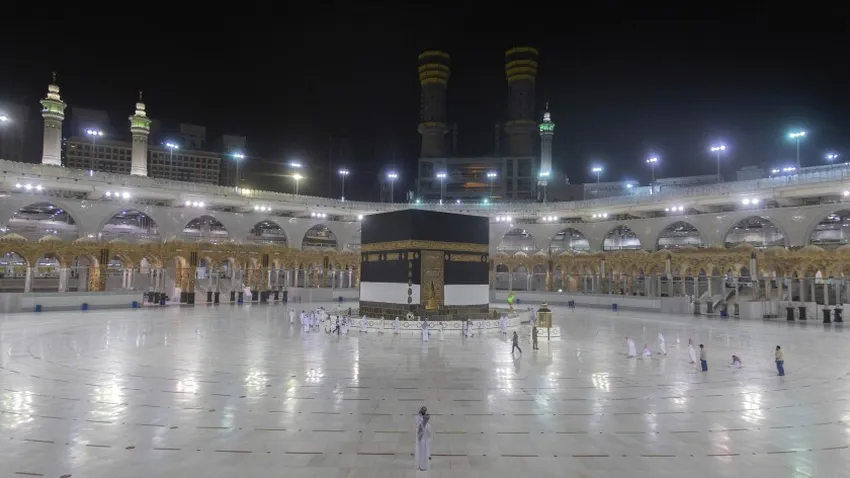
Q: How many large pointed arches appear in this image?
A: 11